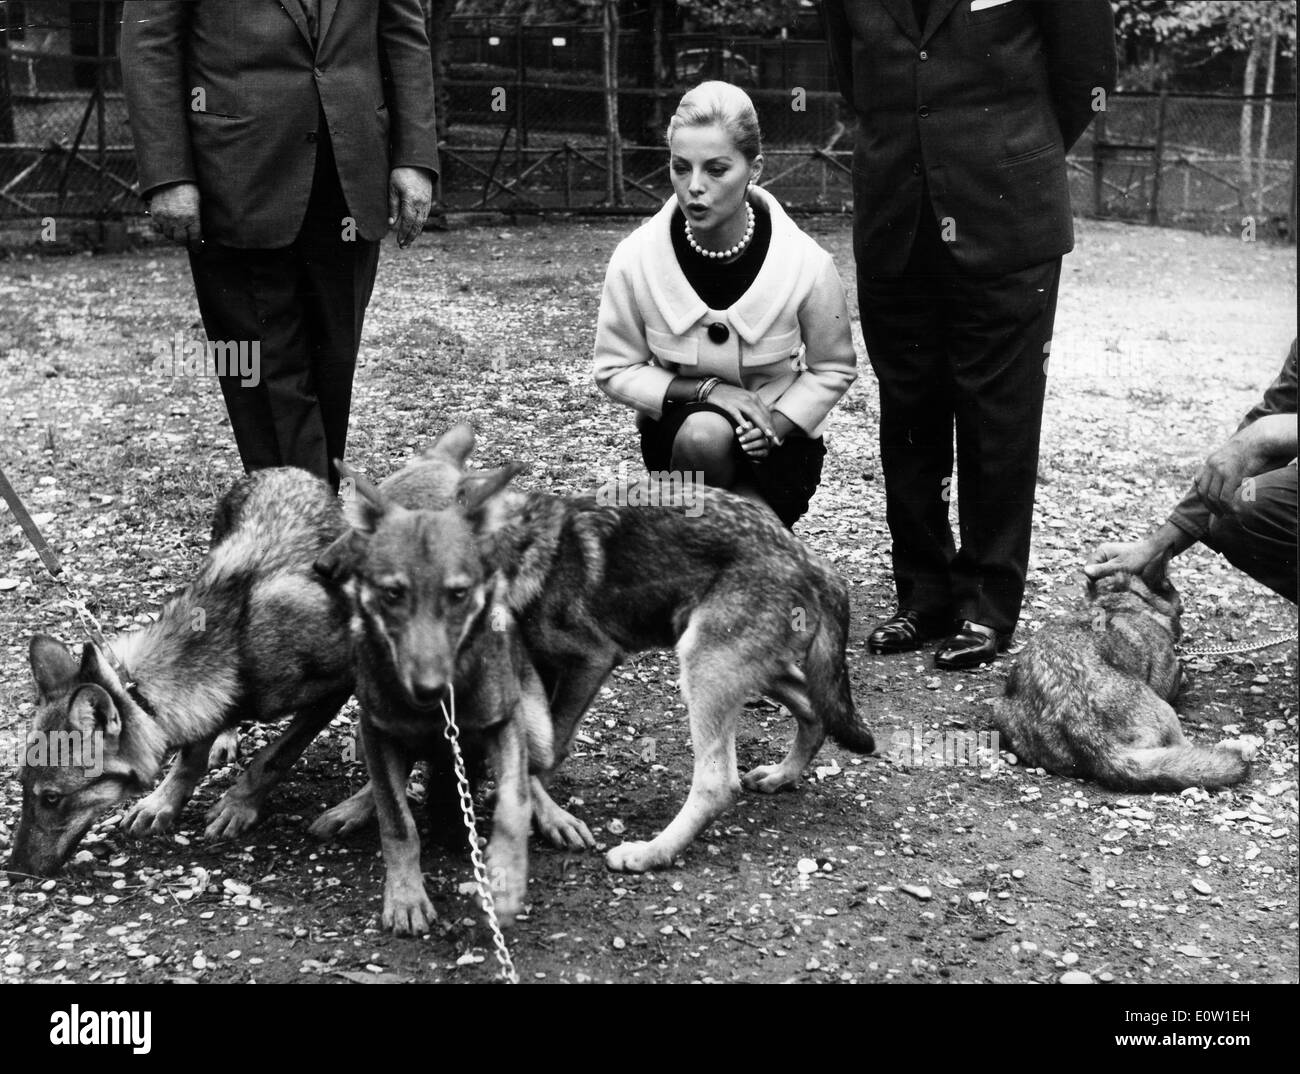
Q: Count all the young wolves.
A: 4